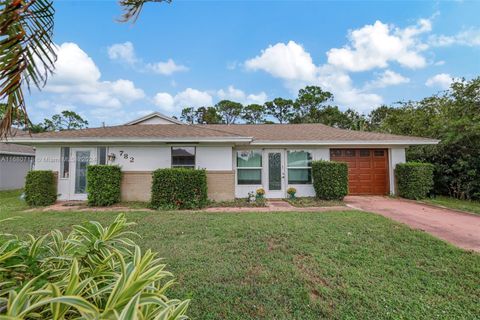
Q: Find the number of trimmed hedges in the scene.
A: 5